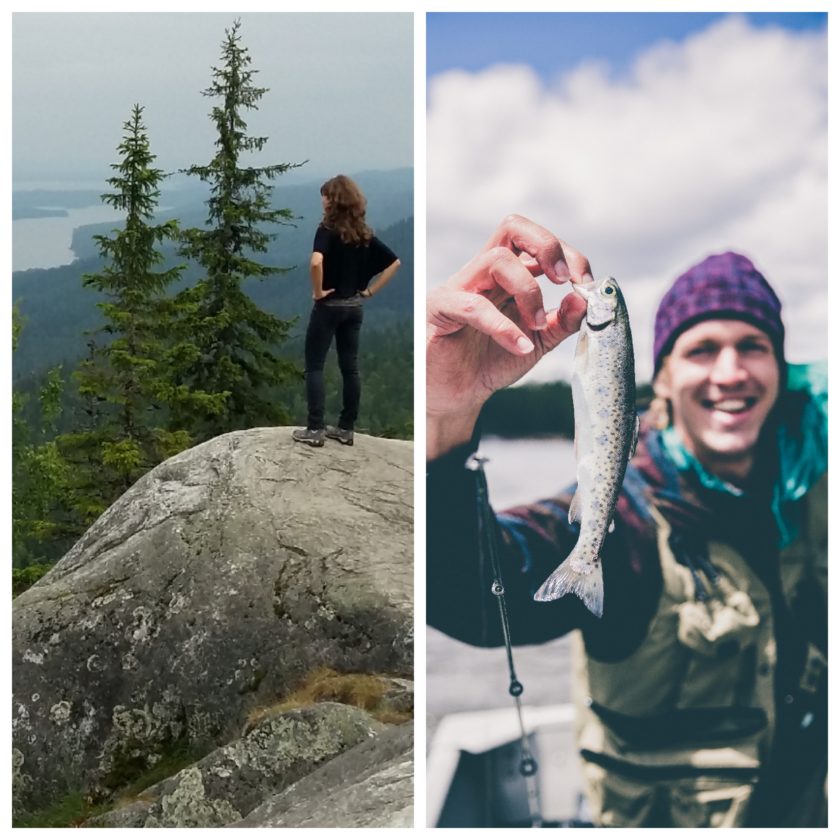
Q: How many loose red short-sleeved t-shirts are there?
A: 0